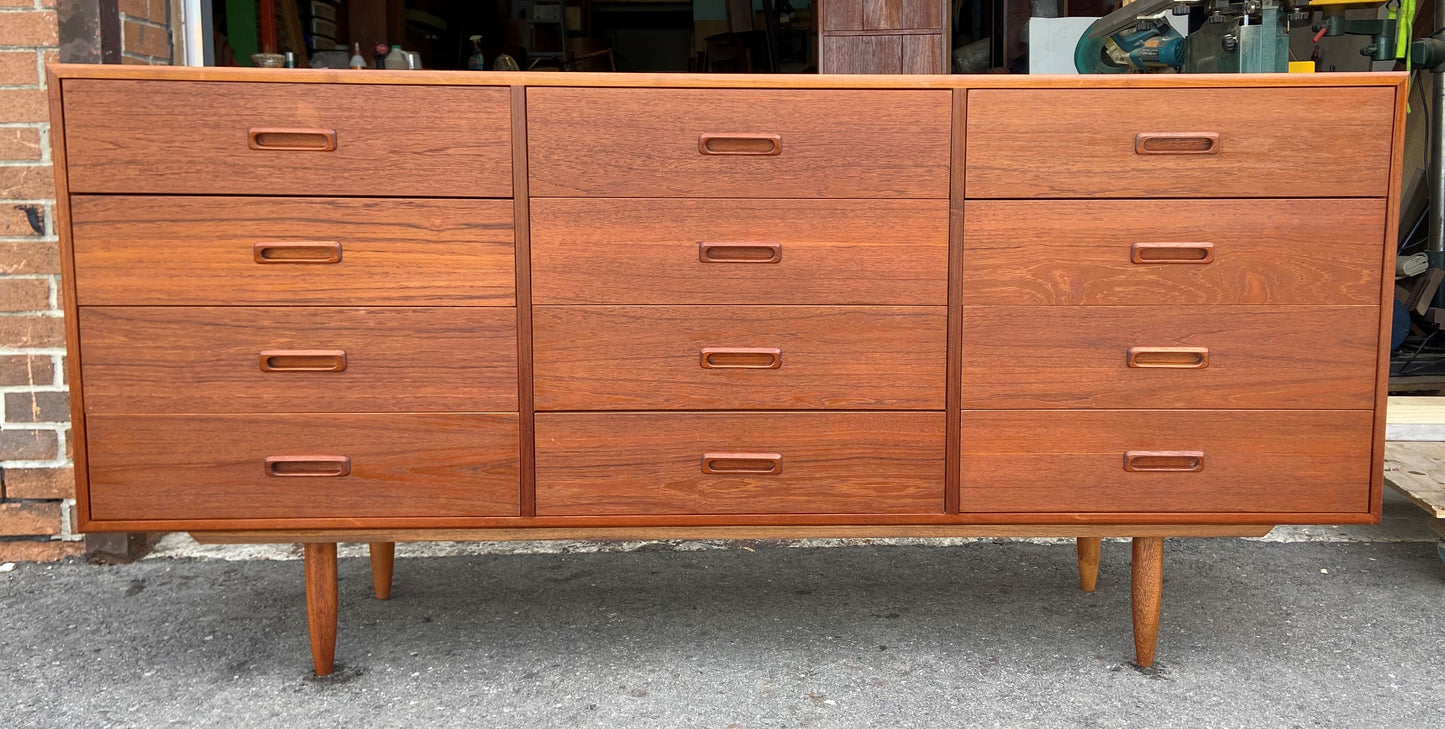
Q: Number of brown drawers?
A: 12